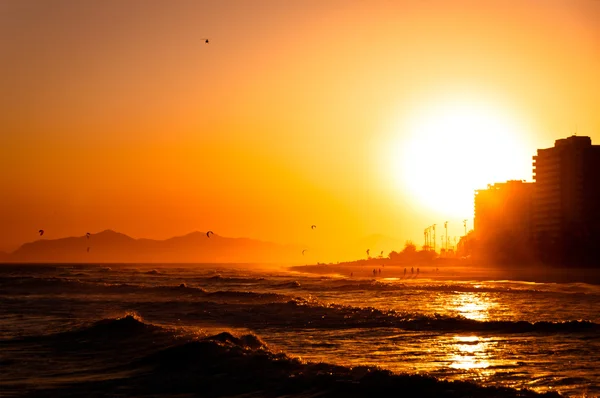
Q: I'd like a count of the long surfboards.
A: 0